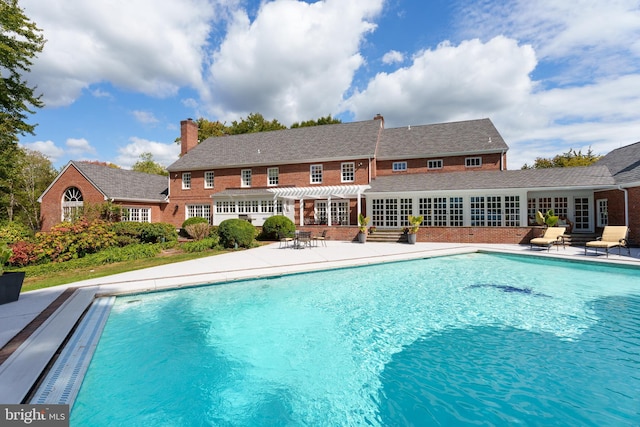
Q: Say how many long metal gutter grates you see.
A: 2